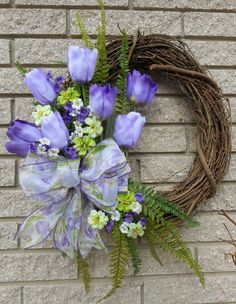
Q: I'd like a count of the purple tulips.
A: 7